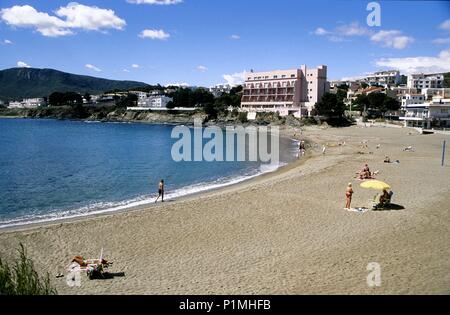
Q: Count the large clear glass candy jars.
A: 0